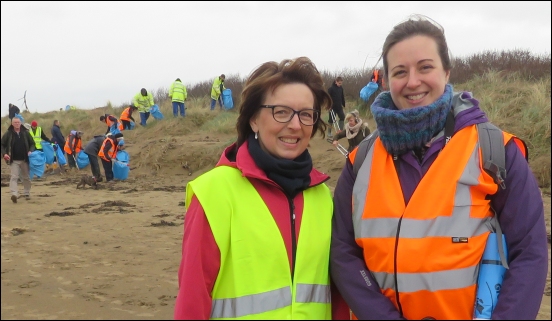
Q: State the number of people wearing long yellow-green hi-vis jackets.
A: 3